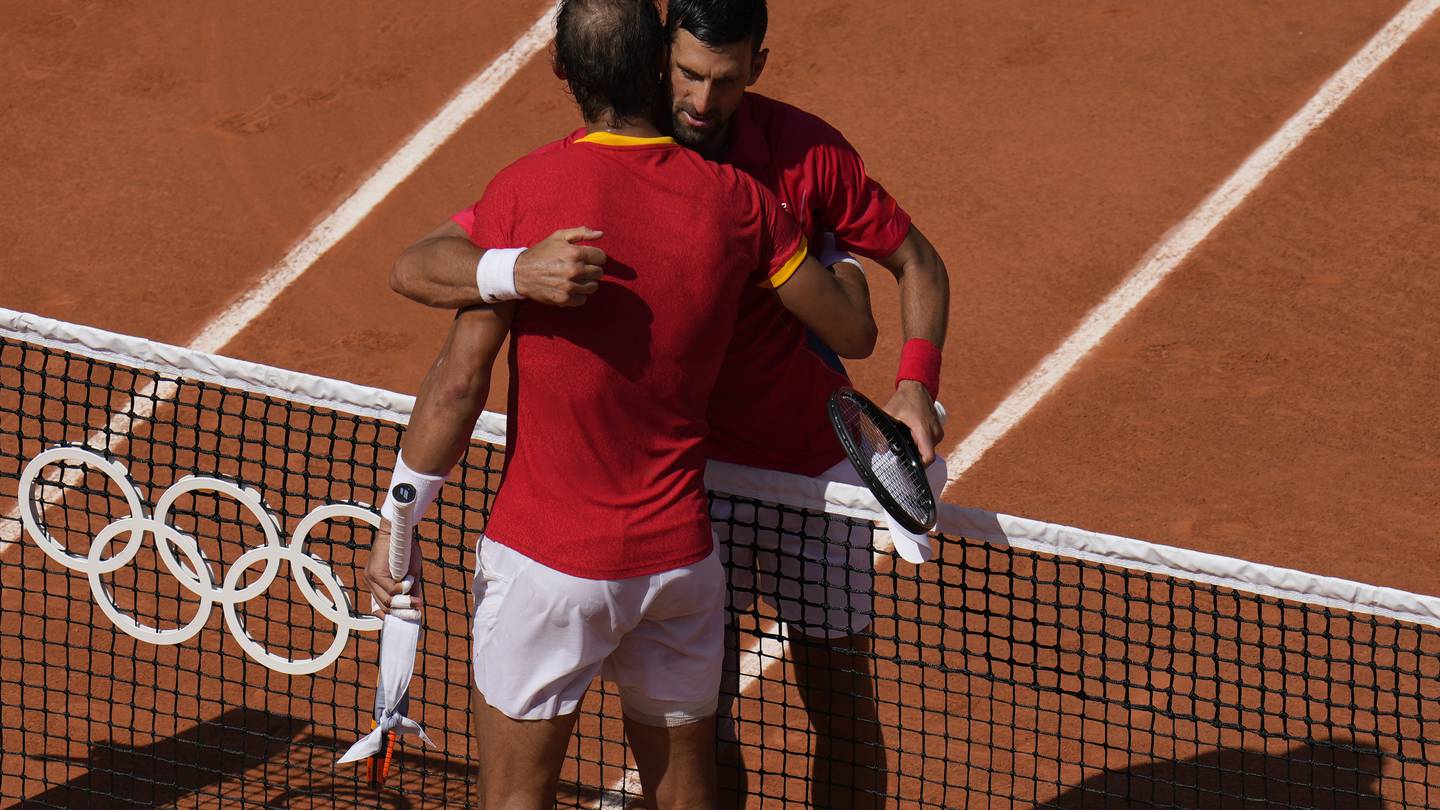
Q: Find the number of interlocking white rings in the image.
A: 5